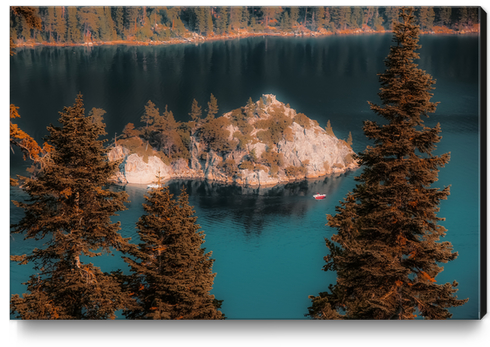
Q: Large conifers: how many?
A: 3